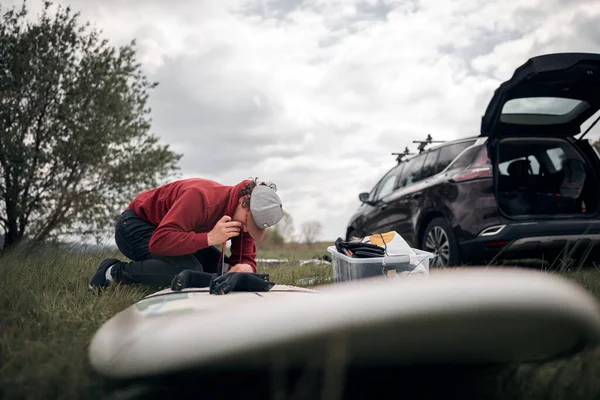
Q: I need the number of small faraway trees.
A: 2